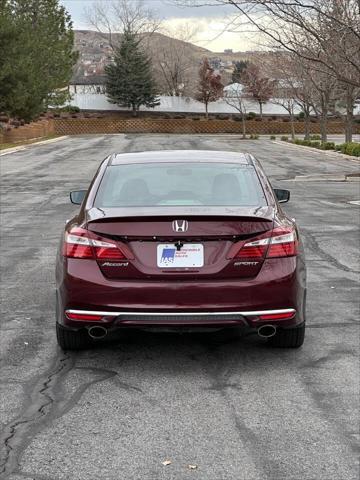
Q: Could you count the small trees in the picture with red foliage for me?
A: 2